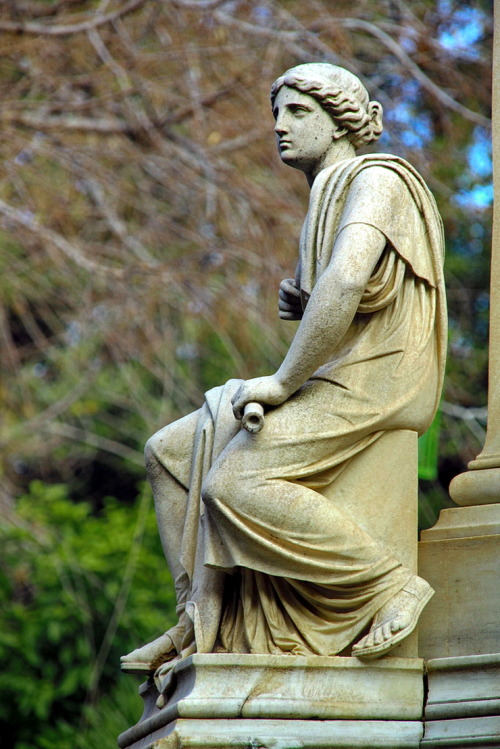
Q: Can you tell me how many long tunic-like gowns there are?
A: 1